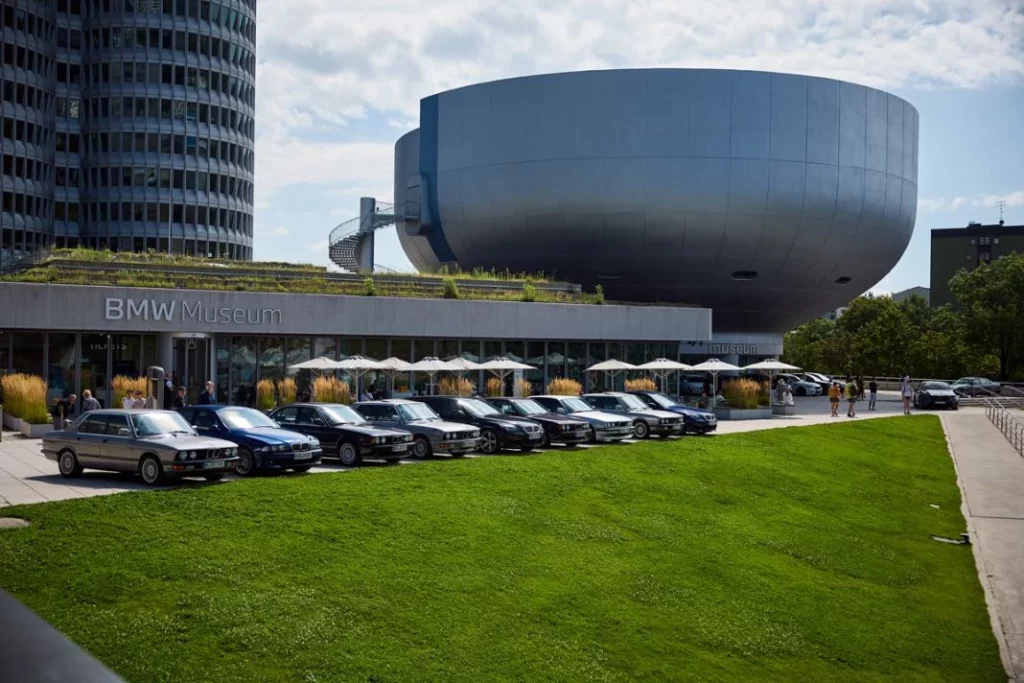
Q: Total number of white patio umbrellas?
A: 10